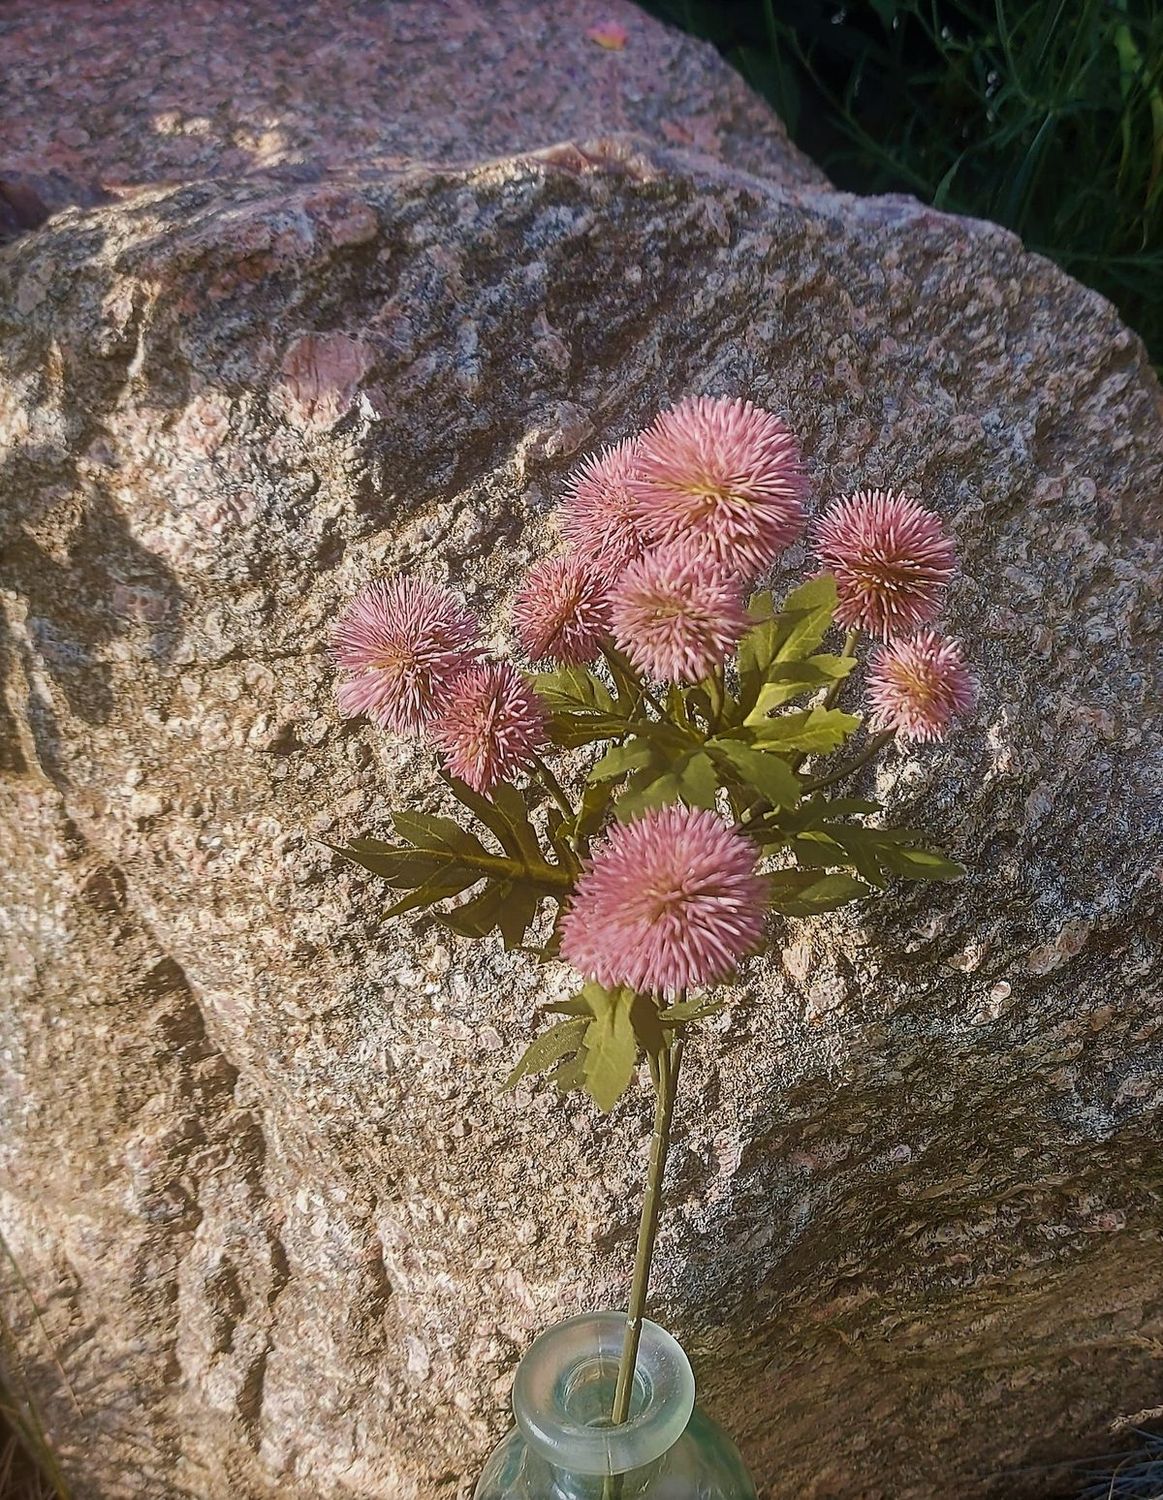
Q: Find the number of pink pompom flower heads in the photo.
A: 9